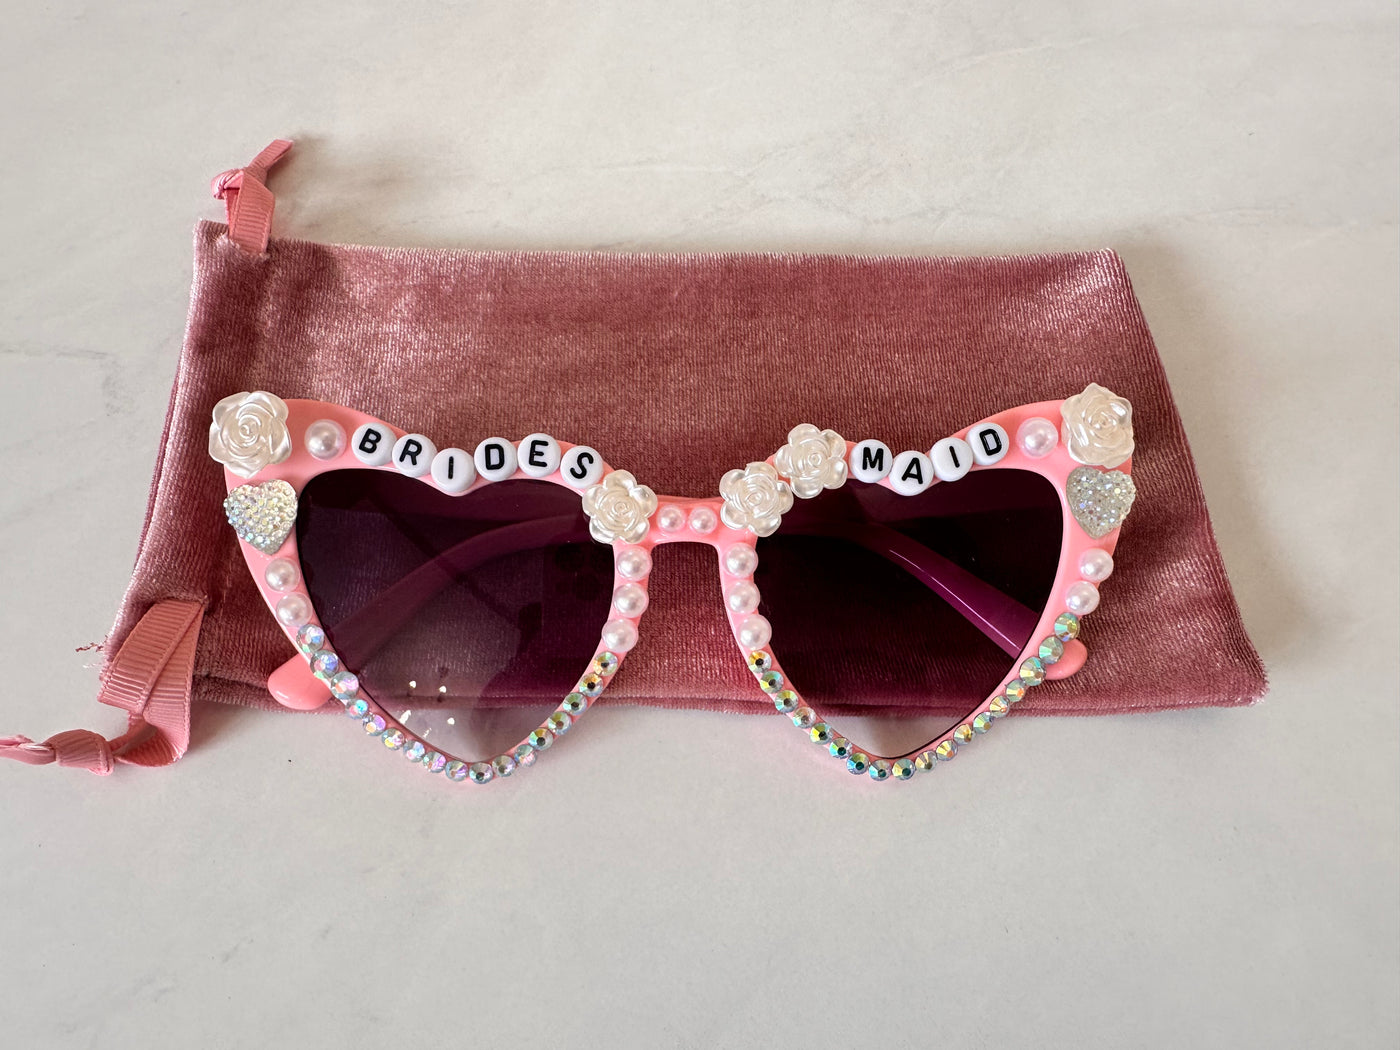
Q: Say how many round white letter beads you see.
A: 10